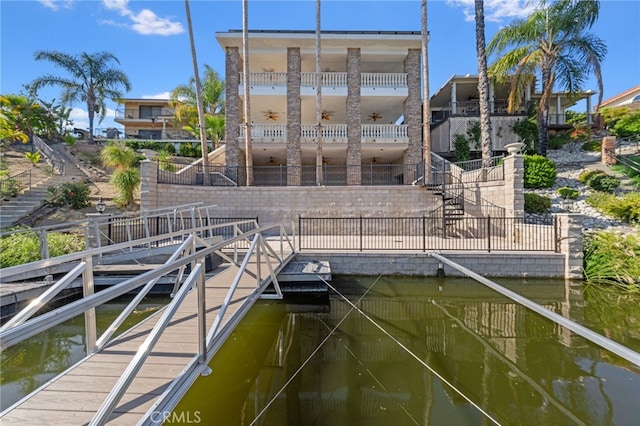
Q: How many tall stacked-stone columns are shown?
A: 4